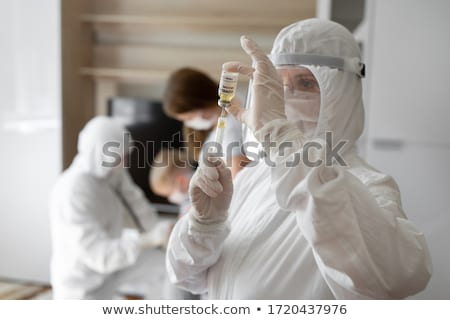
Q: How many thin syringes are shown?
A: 1